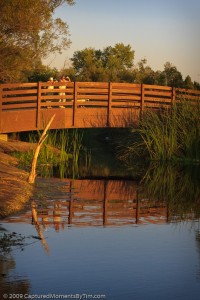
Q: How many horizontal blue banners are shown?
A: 0